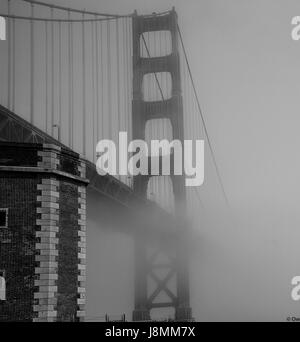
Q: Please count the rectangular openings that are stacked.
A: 4